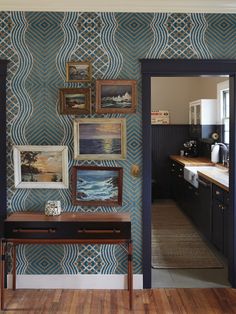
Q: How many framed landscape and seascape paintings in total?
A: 6